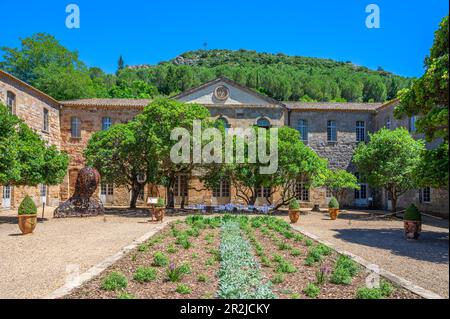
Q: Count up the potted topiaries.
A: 5